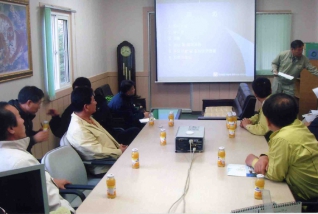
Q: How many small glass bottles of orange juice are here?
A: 11